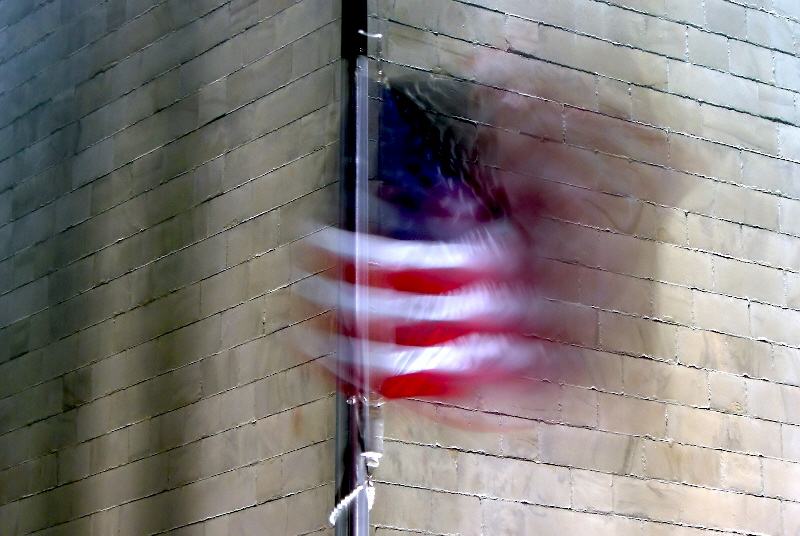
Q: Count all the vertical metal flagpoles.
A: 1